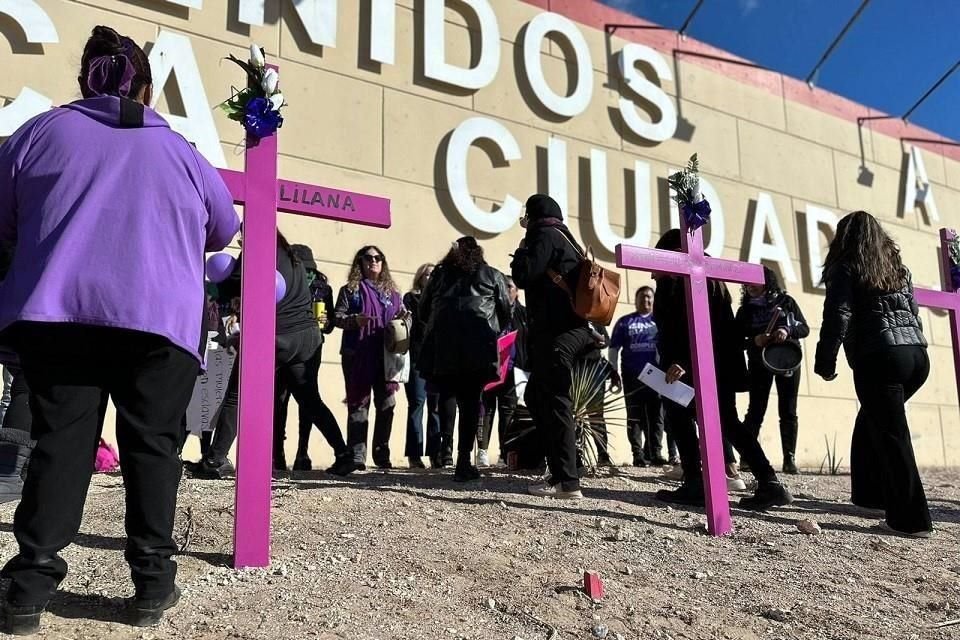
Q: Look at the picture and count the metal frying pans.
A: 1